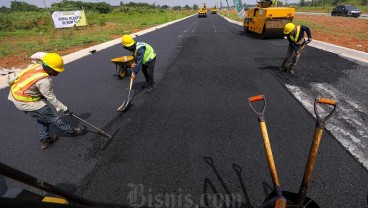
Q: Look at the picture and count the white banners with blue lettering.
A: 1